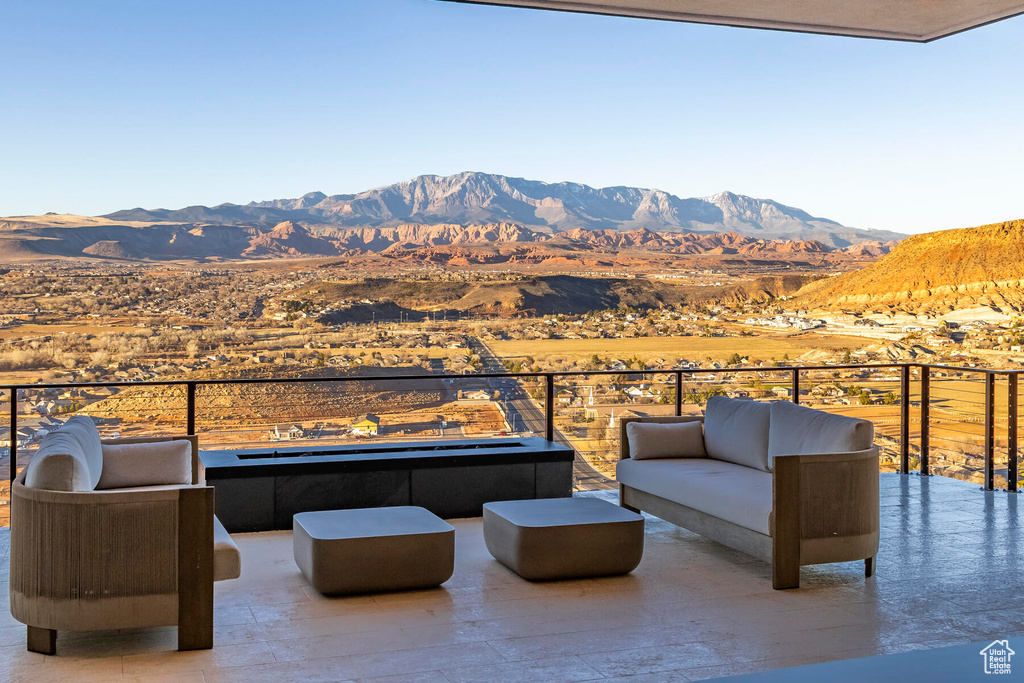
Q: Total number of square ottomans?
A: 2